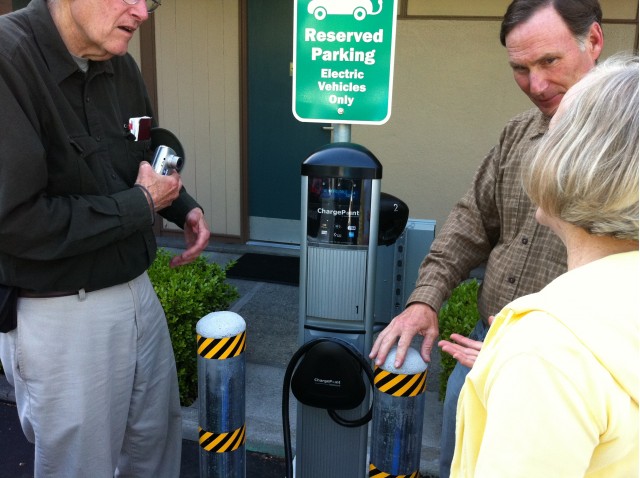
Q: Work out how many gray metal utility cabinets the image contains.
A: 1